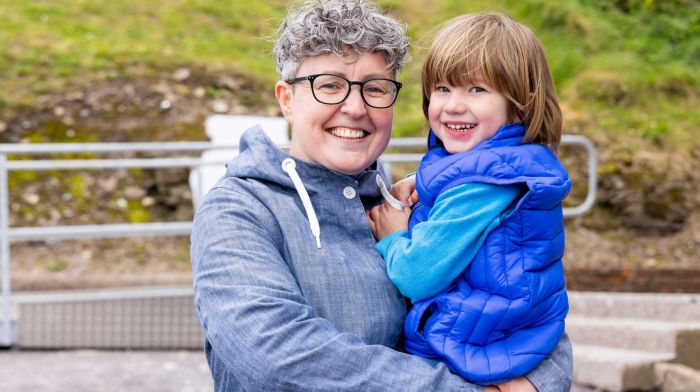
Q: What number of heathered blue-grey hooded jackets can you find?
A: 1